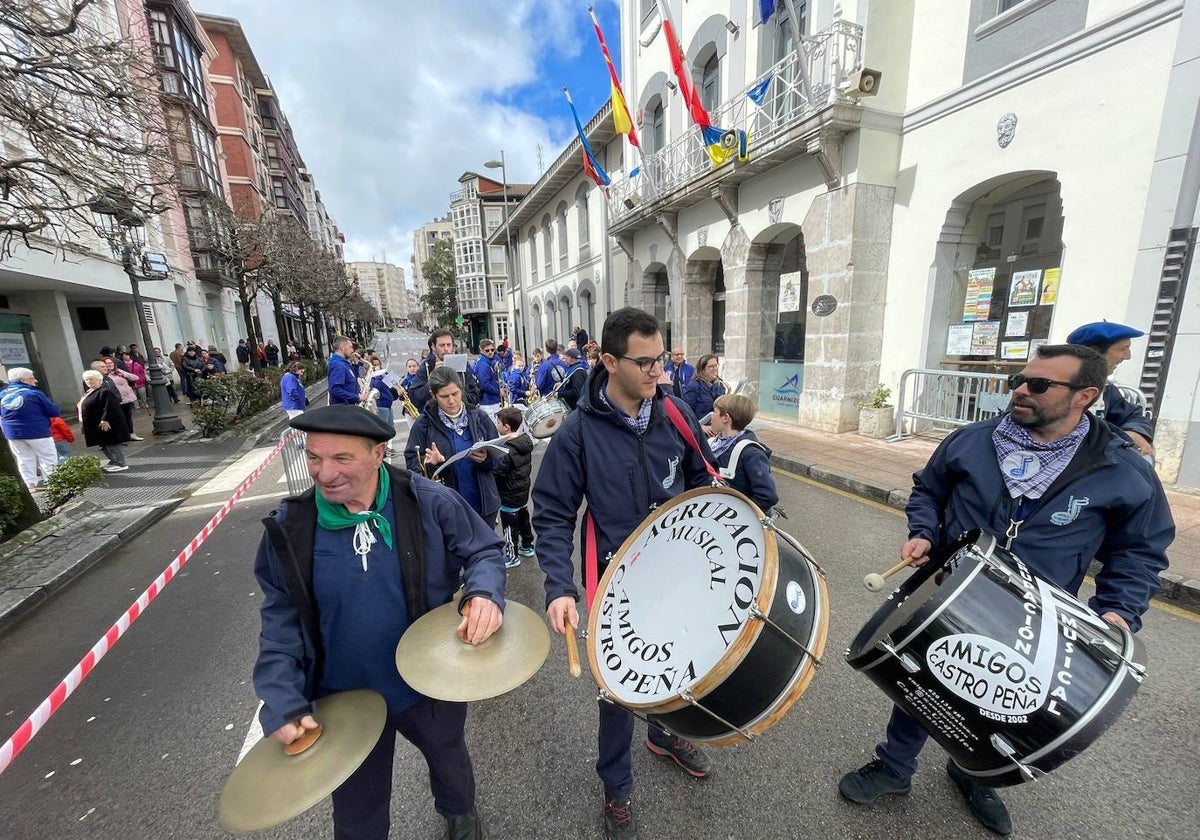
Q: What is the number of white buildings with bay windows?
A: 1